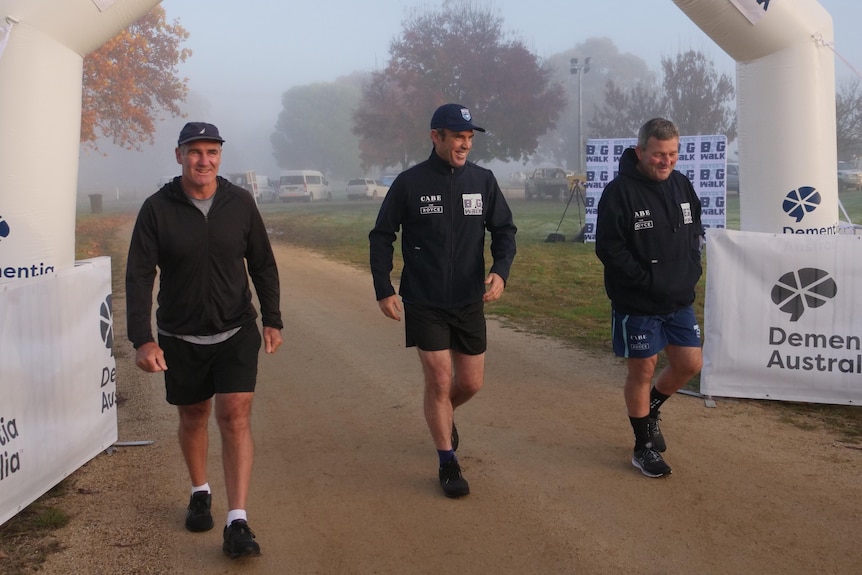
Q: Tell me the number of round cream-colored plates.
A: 0